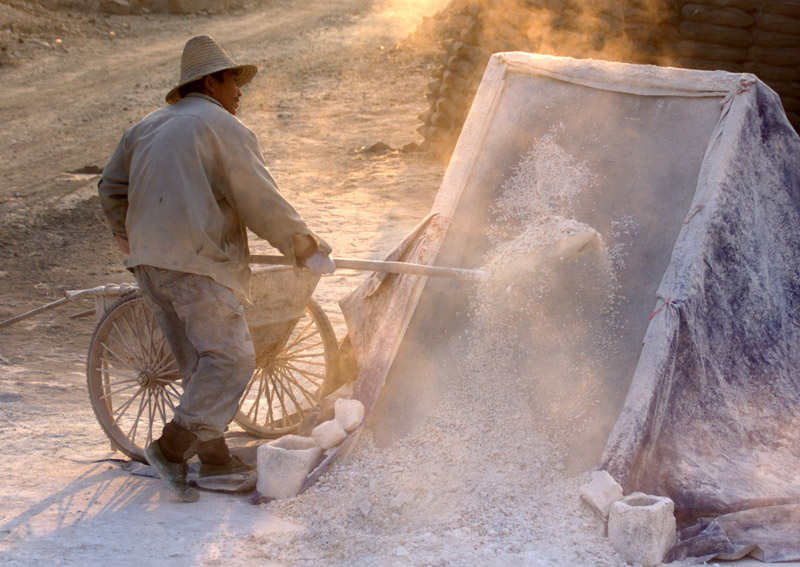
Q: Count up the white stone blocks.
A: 5